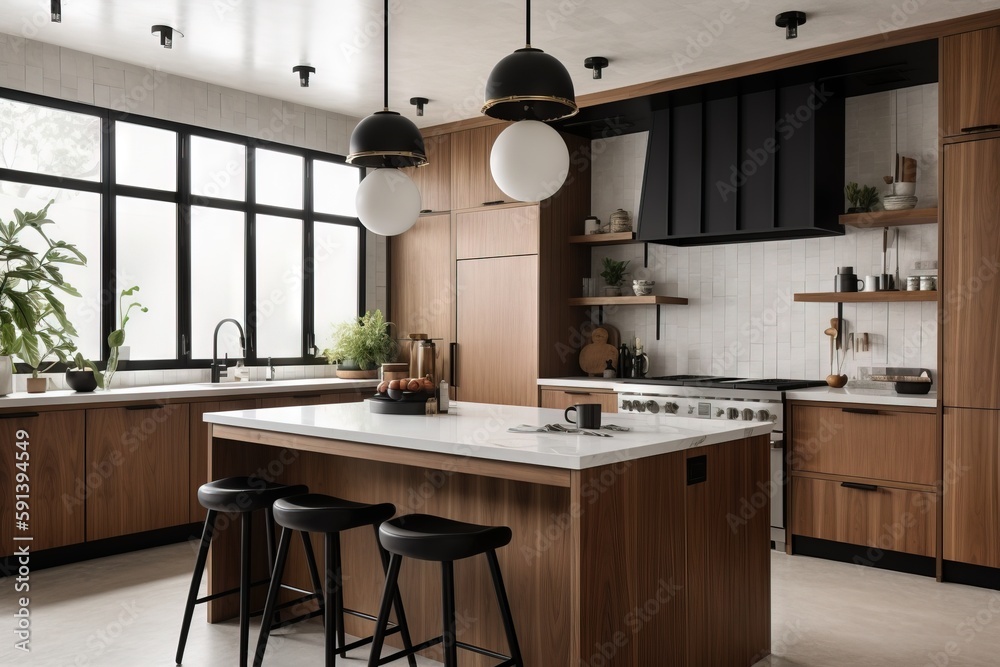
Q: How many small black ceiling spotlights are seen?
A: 6